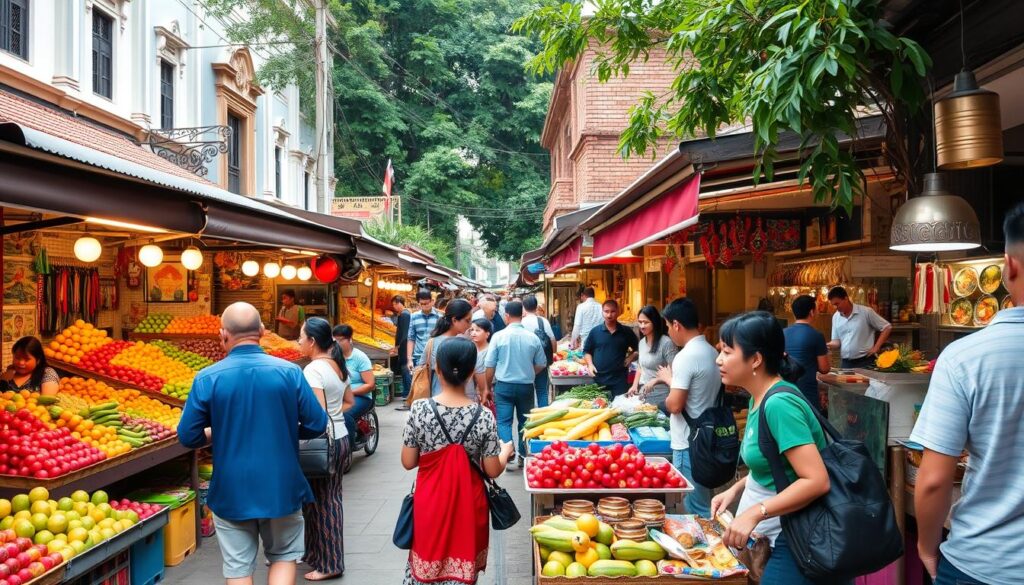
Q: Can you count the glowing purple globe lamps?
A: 0